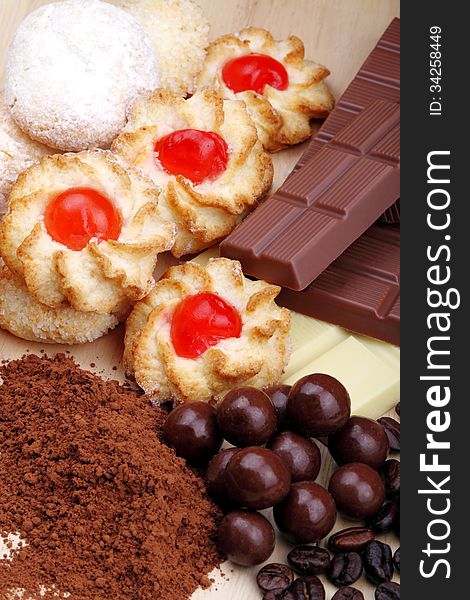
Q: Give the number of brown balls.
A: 11